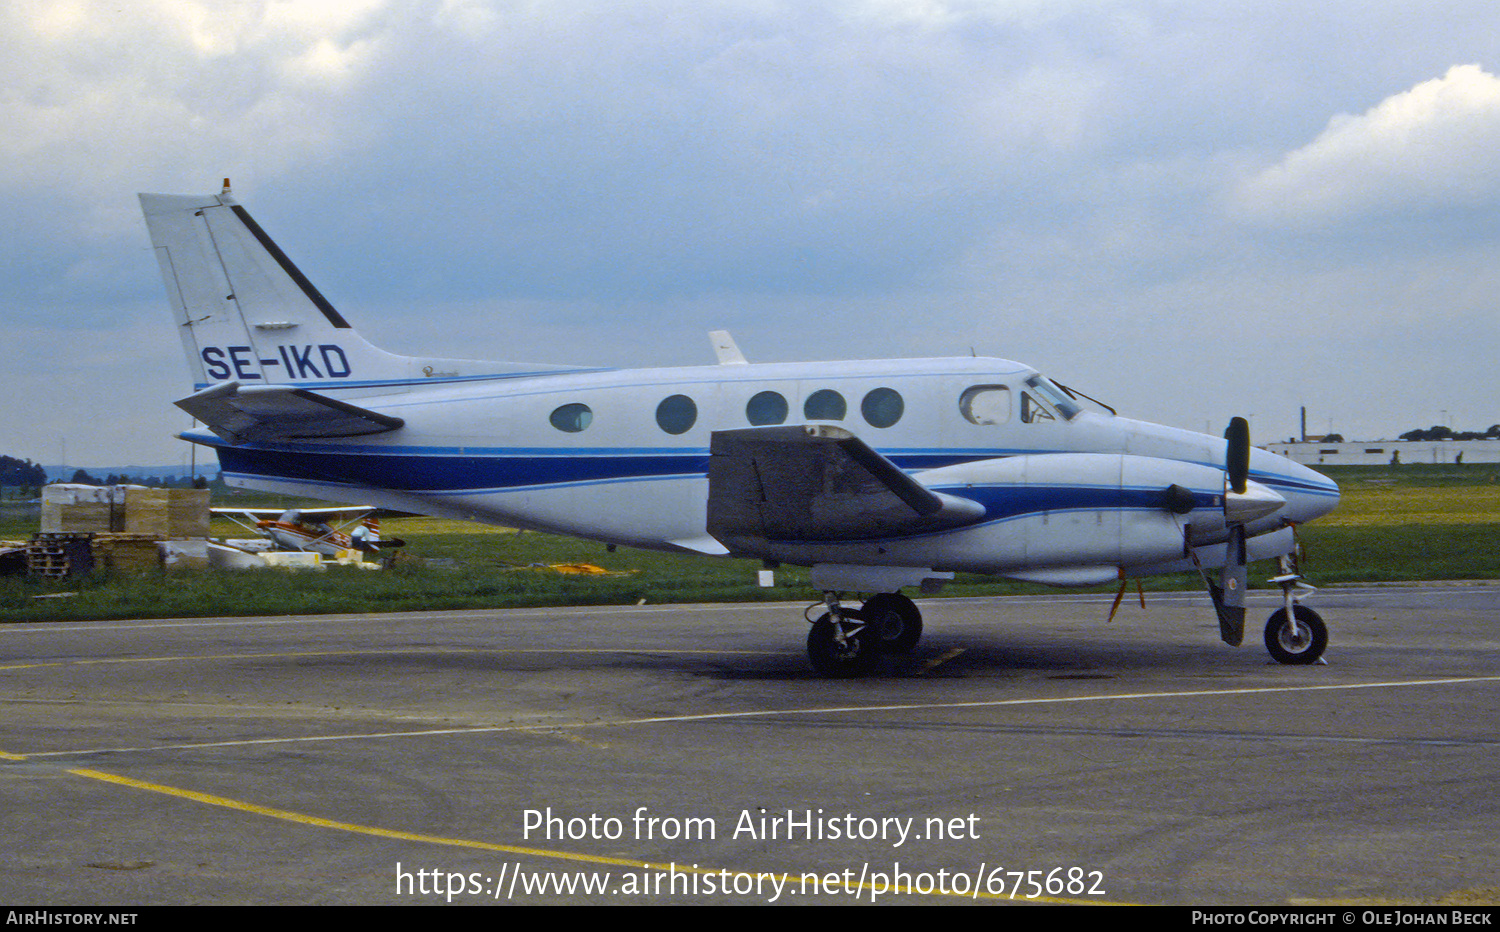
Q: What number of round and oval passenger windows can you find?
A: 5